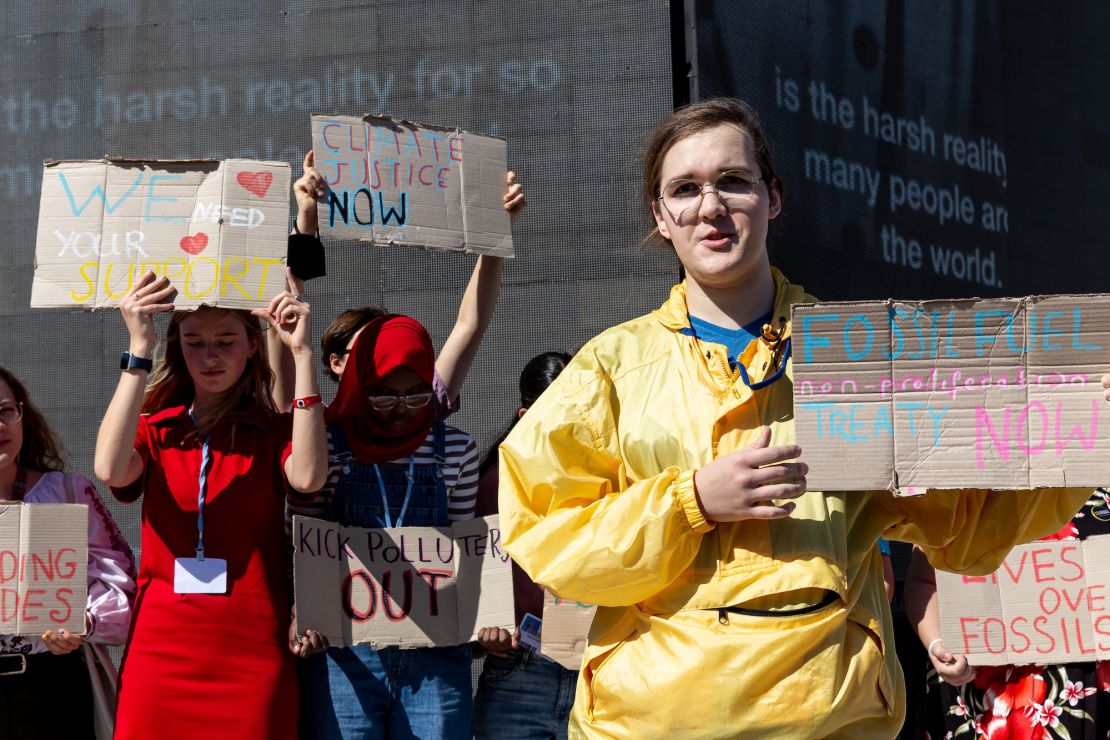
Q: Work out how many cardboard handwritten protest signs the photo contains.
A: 7